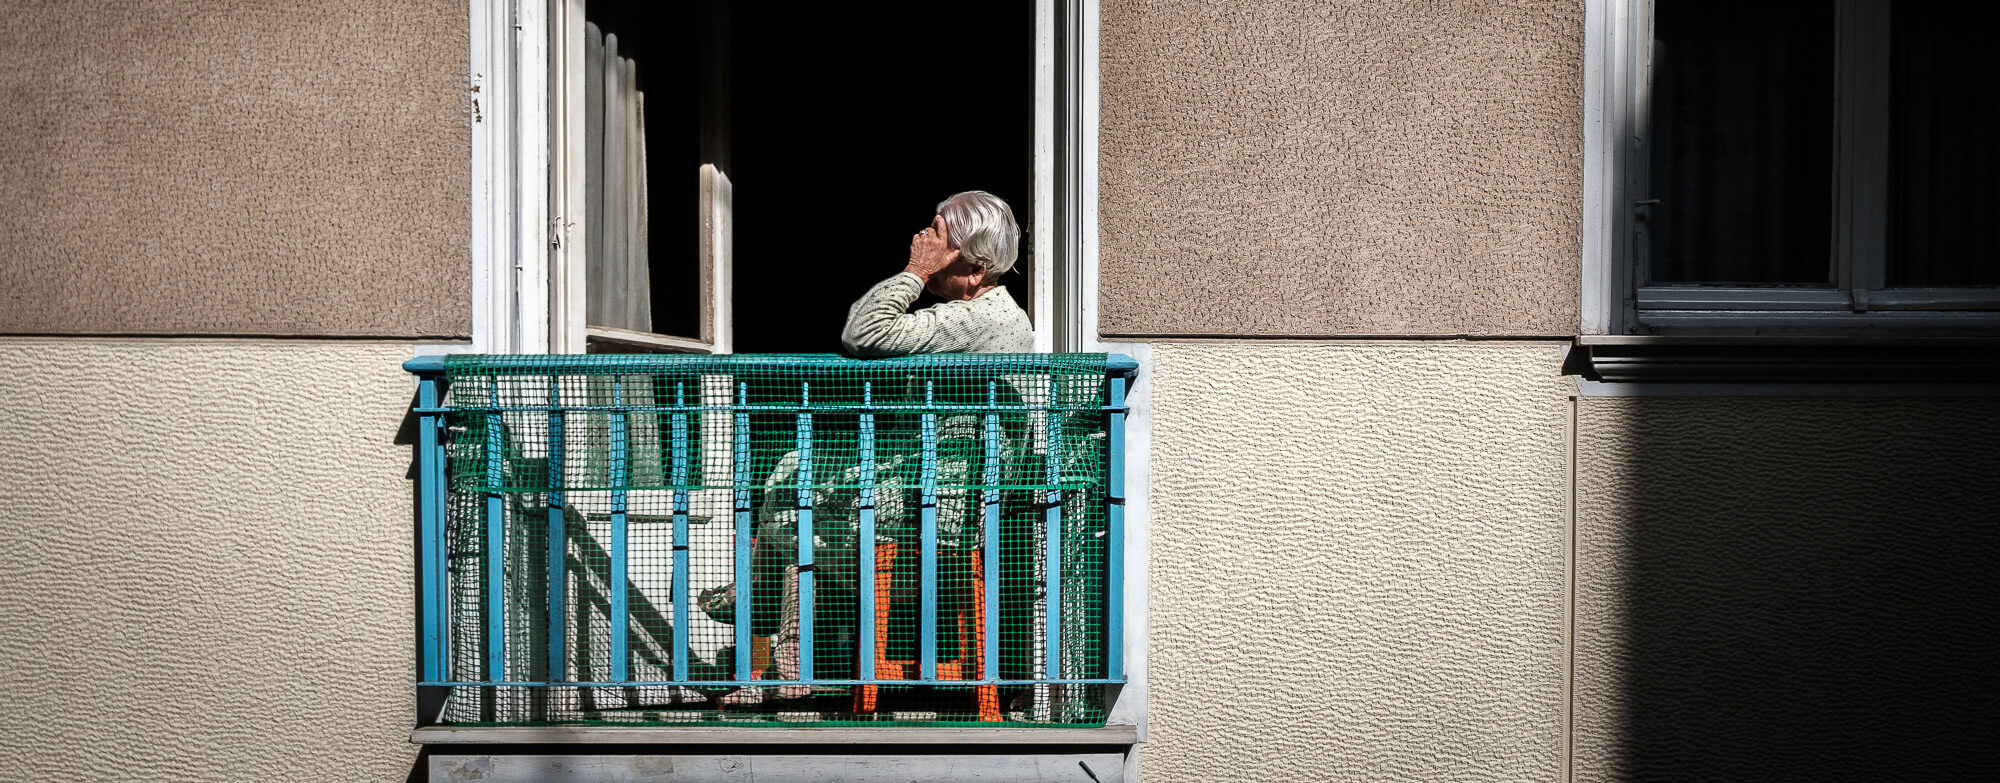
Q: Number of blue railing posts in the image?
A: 12